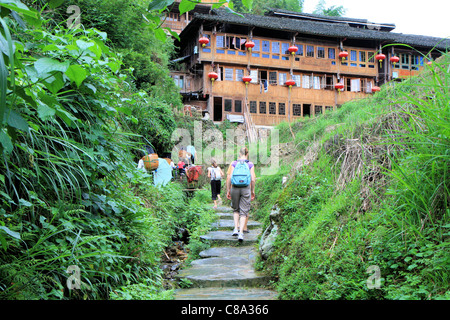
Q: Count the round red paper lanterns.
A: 12